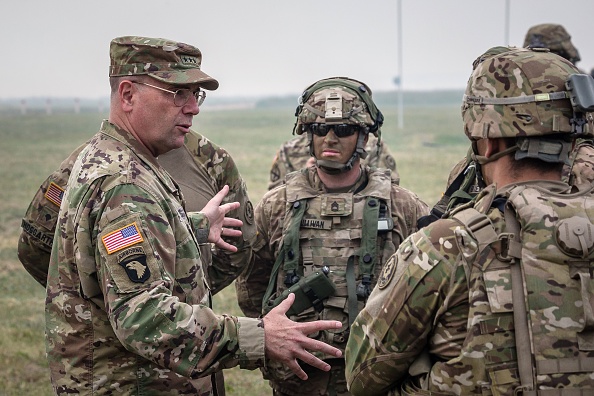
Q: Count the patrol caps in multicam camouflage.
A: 1